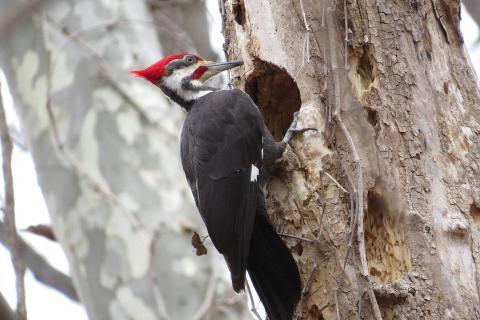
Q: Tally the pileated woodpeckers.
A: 1